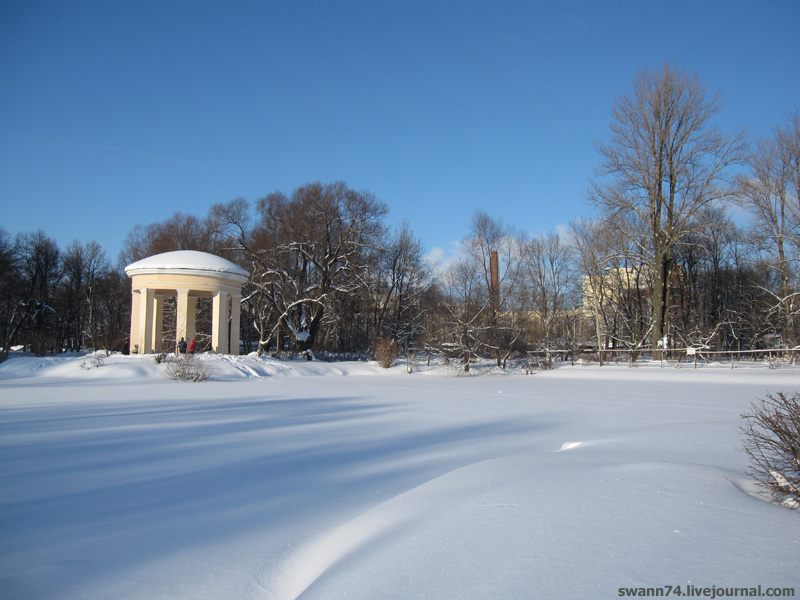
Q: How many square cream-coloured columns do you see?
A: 8